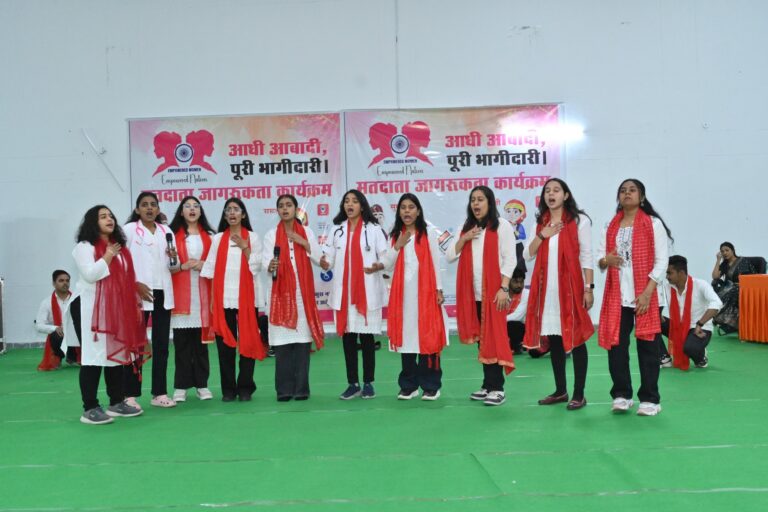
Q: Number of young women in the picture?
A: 10